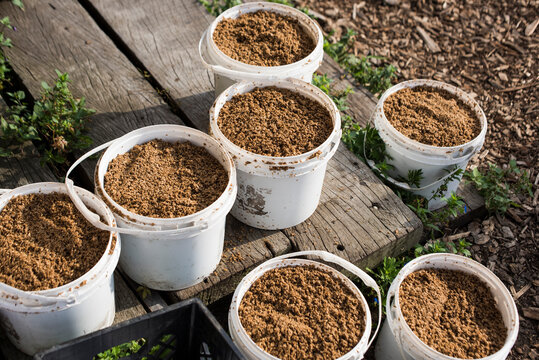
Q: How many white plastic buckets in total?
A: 7